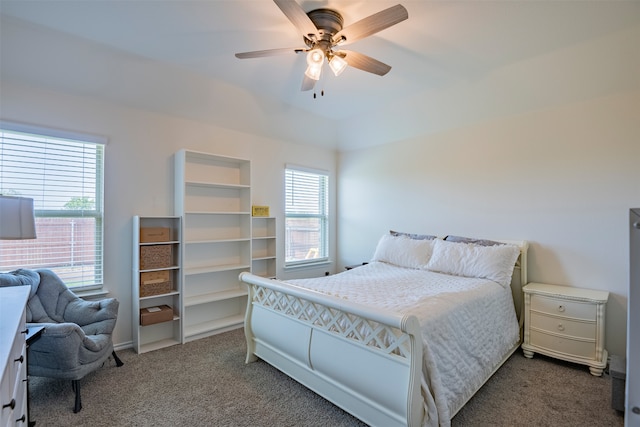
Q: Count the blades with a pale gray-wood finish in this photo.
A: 5